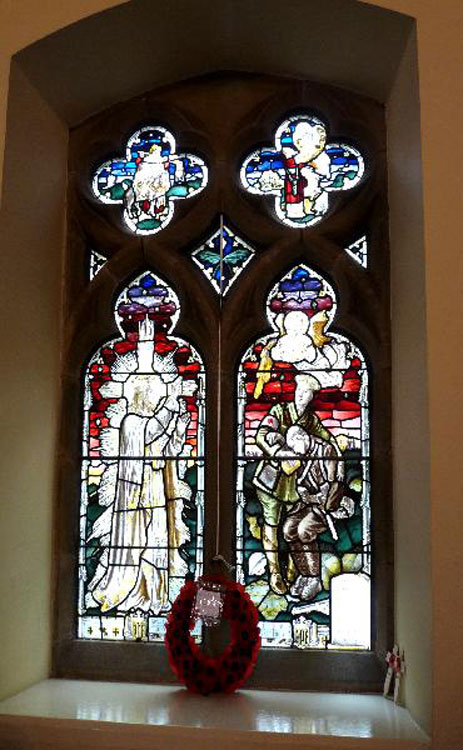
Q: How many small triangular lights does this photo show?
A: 2